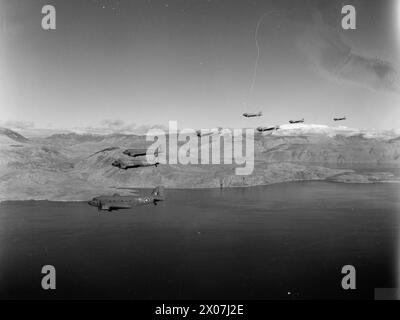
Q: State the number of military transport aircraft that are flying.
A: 8